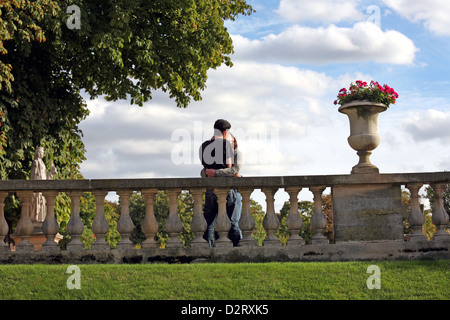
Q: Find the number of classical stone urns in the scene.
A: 1